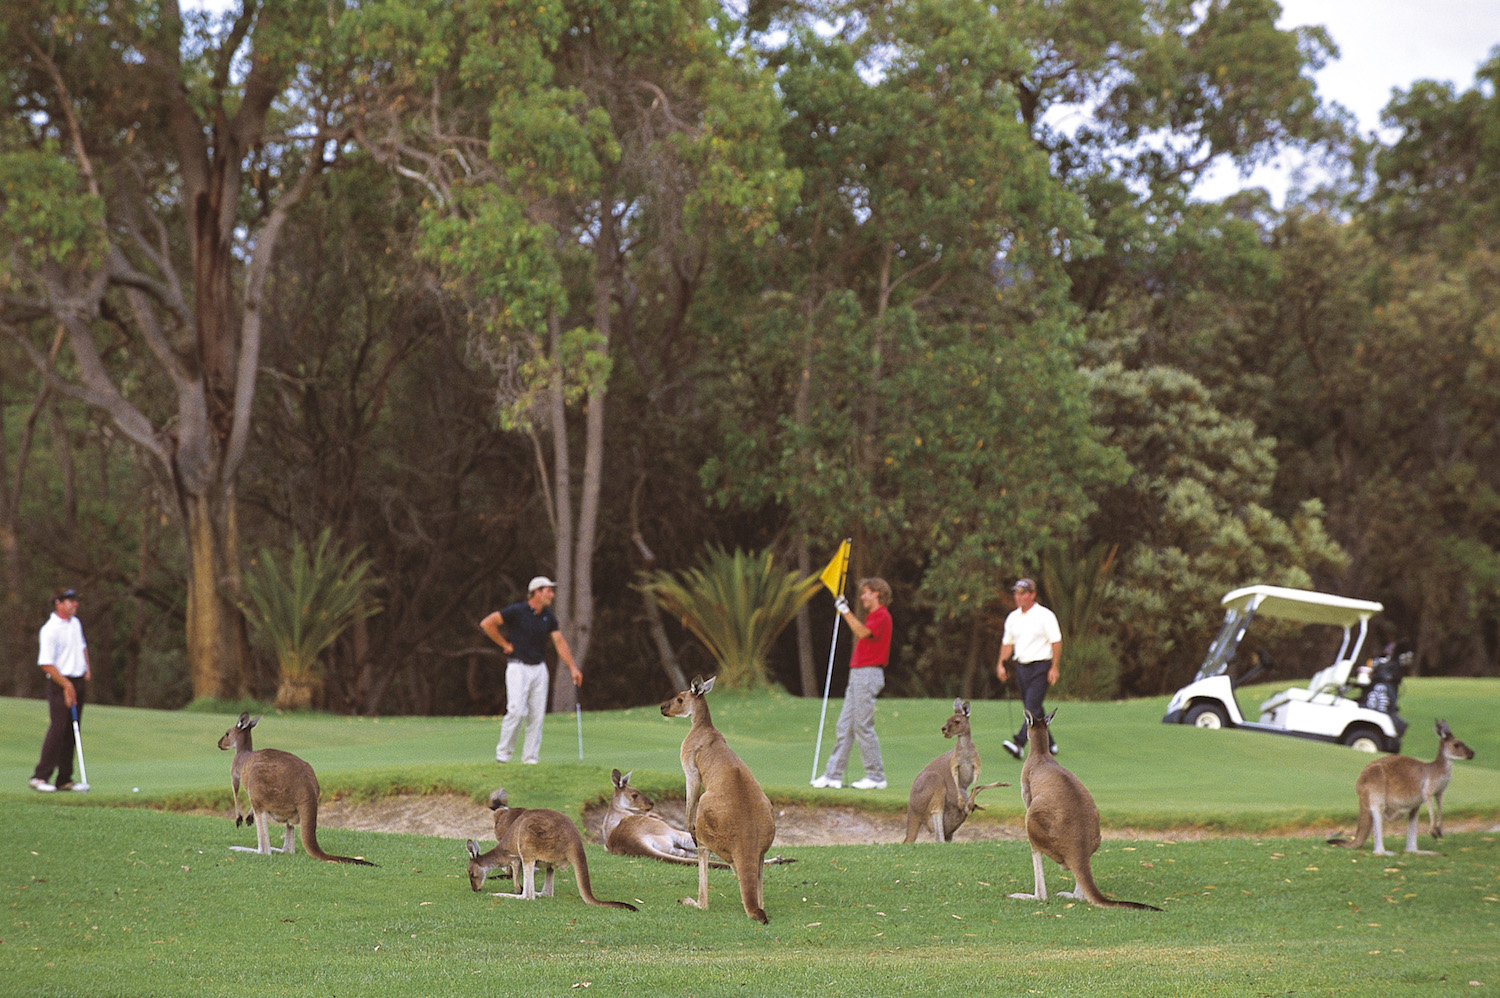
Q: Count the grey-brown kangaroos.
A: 8